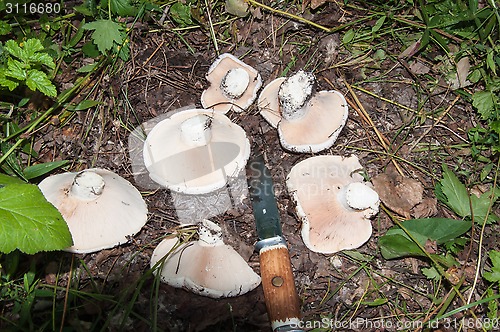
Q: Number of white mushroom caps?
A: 6